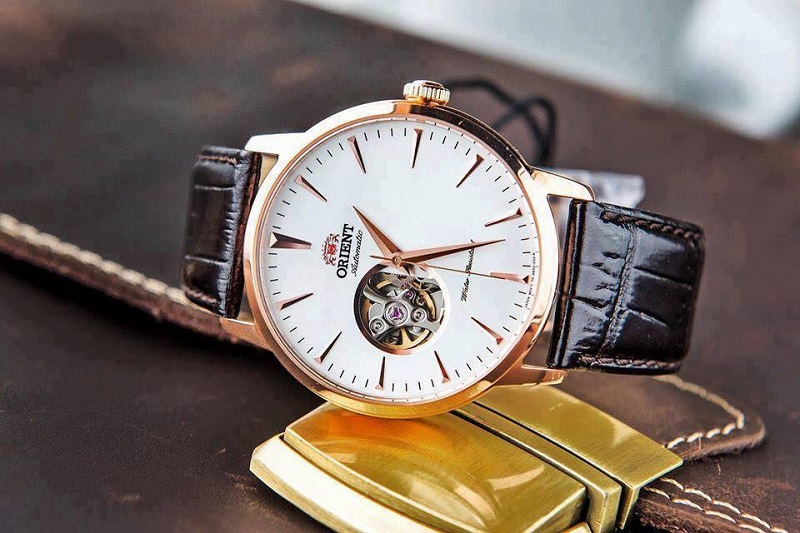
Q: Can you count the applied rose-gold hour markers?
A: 12